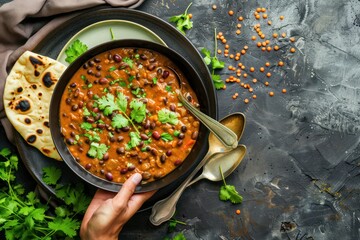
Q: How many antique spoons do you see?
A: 3